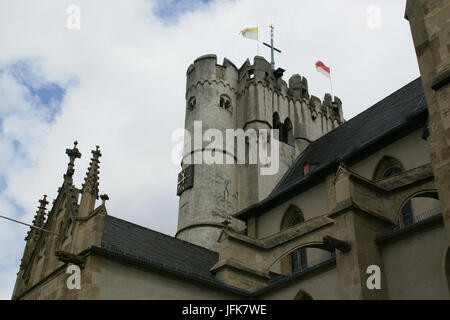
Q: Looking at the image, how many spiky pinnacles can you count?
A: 3